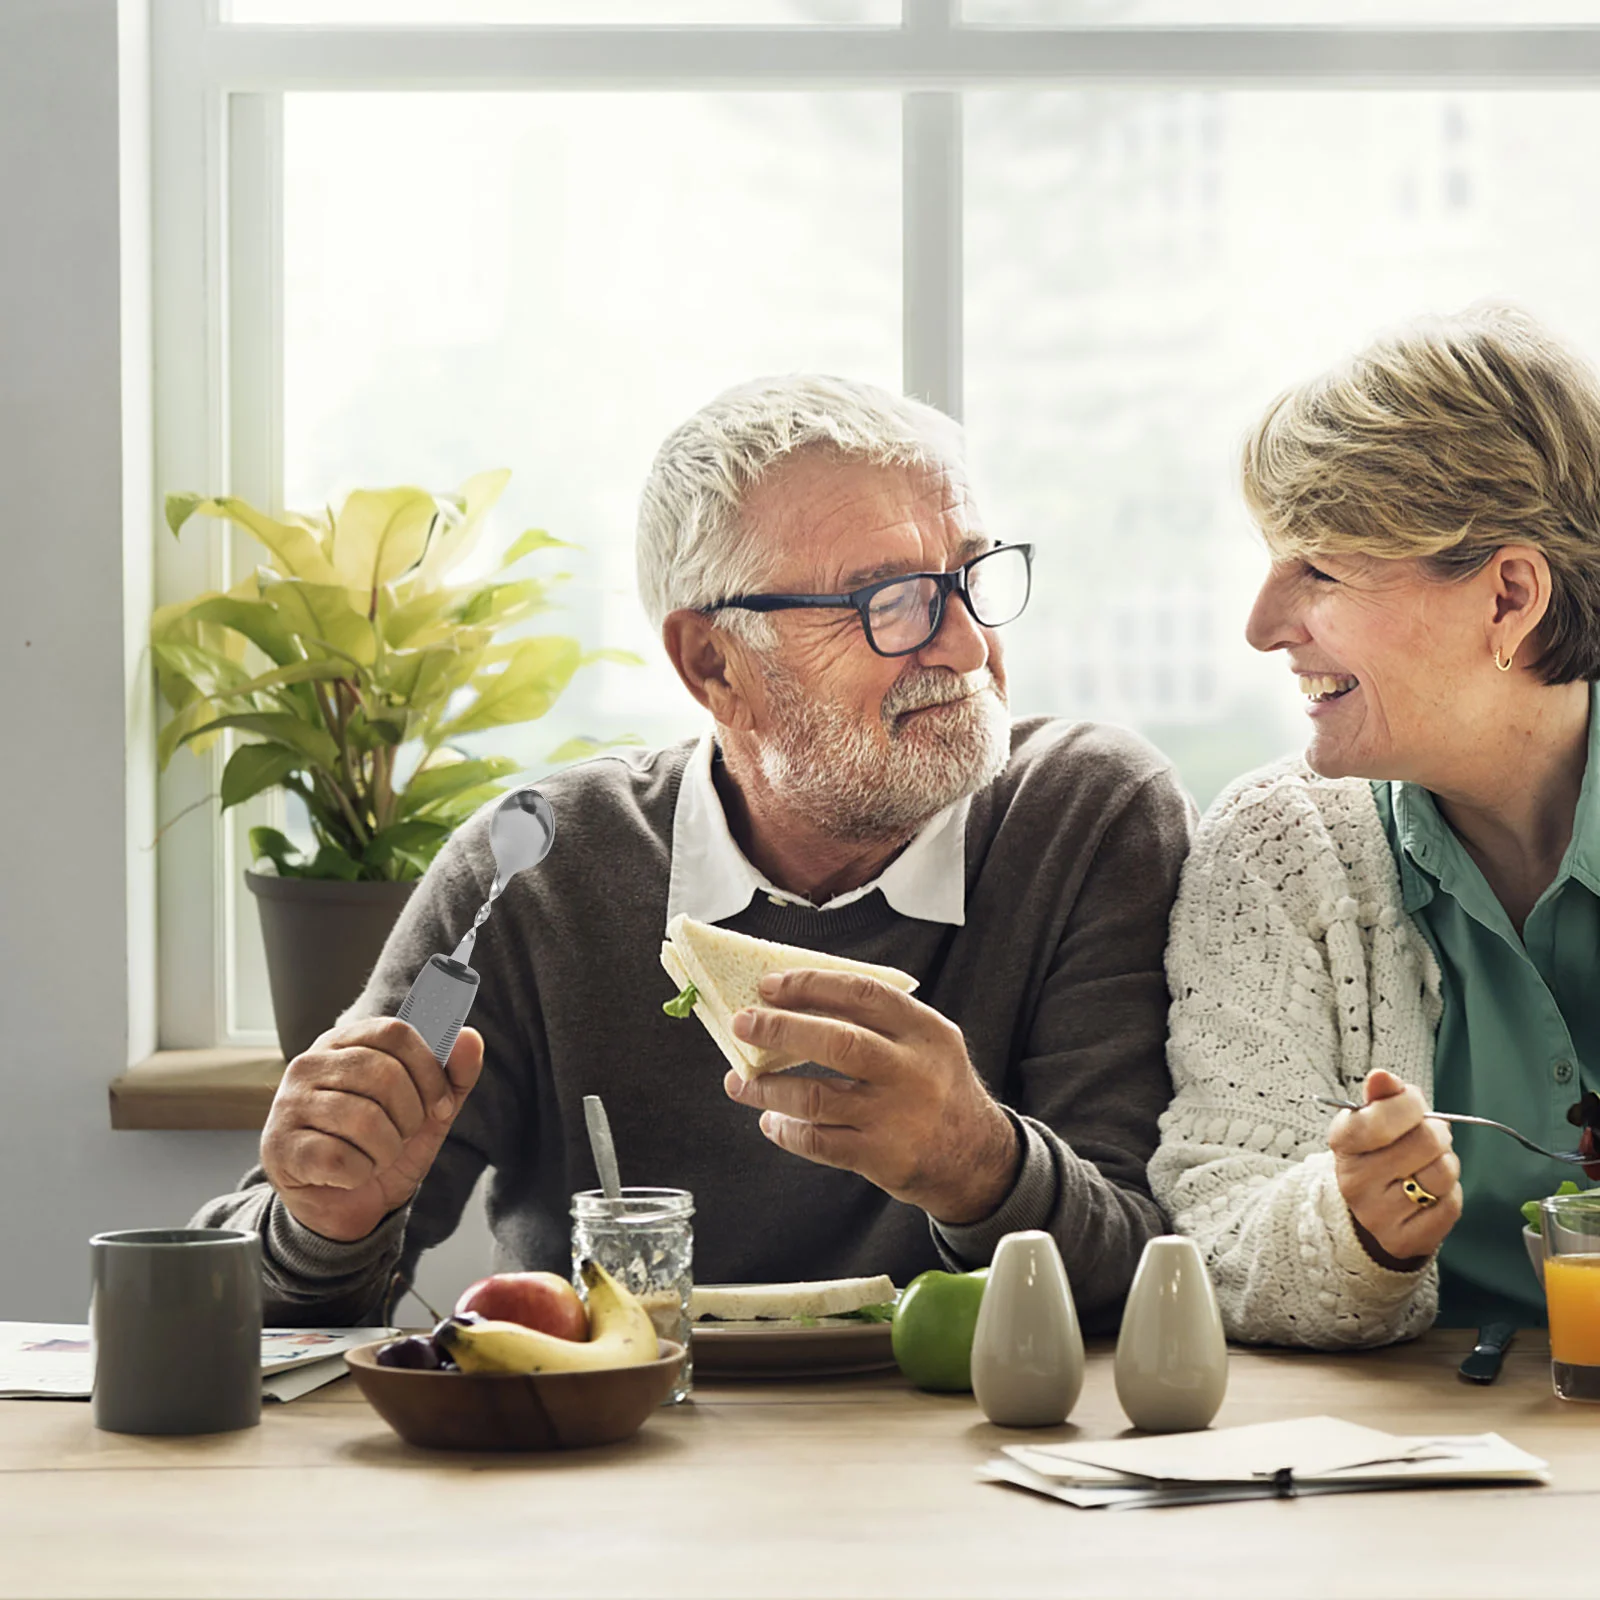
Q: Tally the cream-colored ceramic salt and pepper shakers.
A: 2